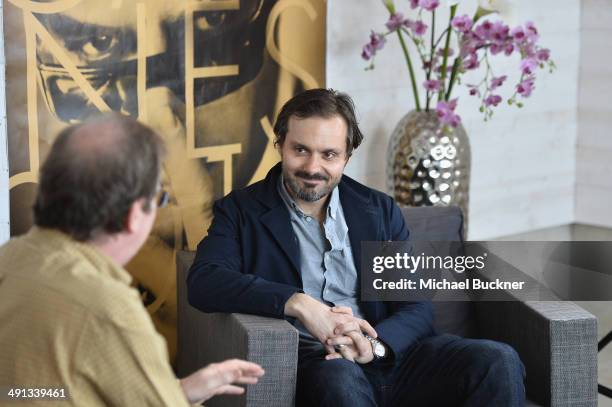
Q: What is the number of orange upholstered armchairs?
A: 0